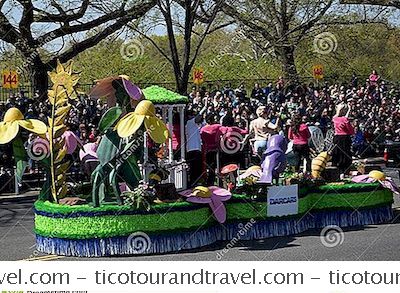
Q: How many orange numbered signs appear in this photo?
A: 3